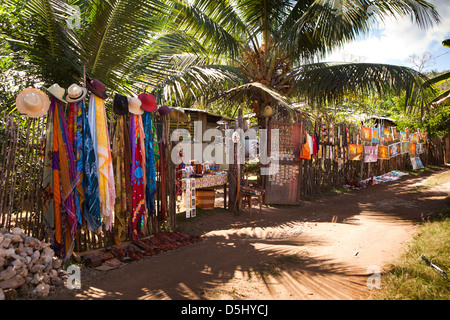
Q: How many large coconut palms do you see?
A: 2